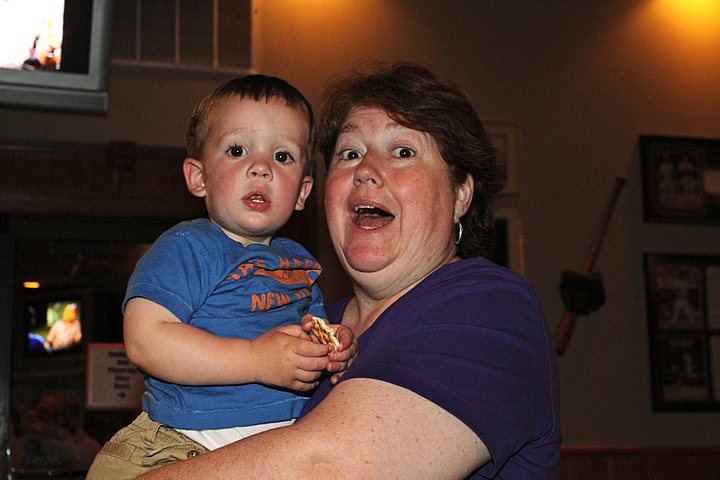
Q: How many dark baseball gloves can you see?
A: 1